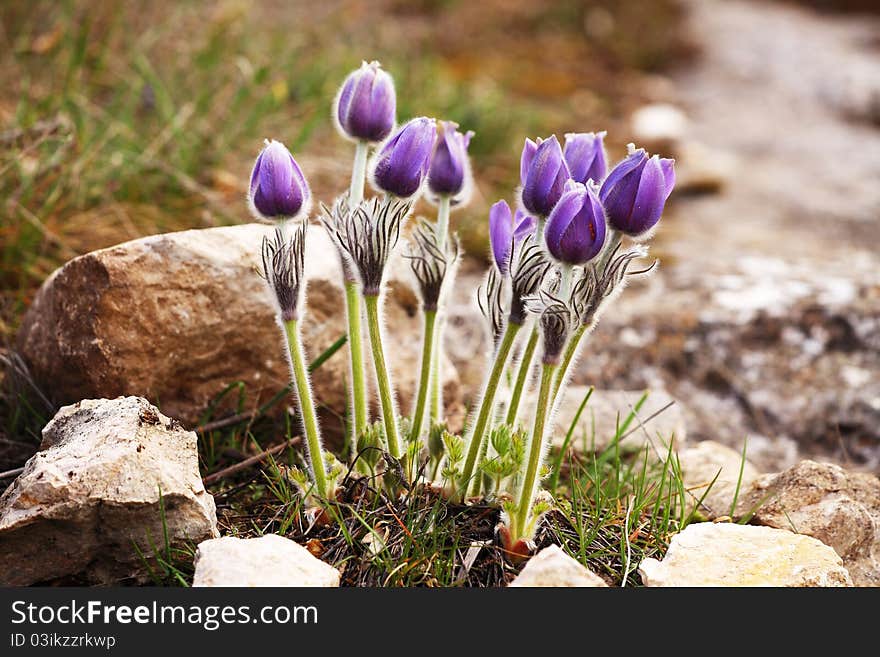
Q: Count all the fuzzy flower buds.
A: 9